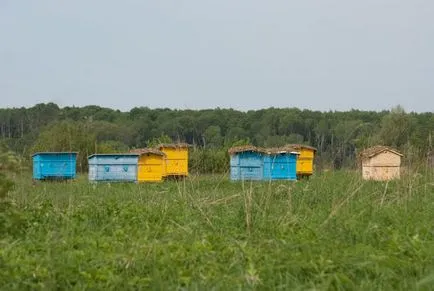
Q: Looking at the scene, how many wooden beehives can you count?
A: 8